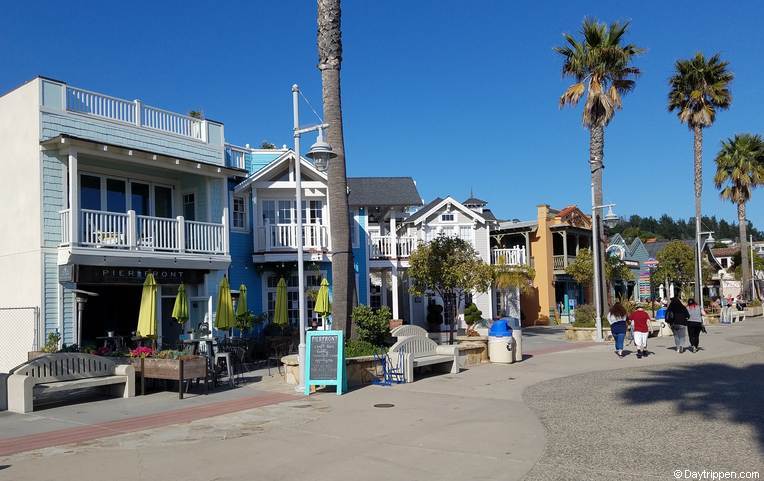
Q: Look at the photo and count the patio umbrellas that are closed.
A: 6